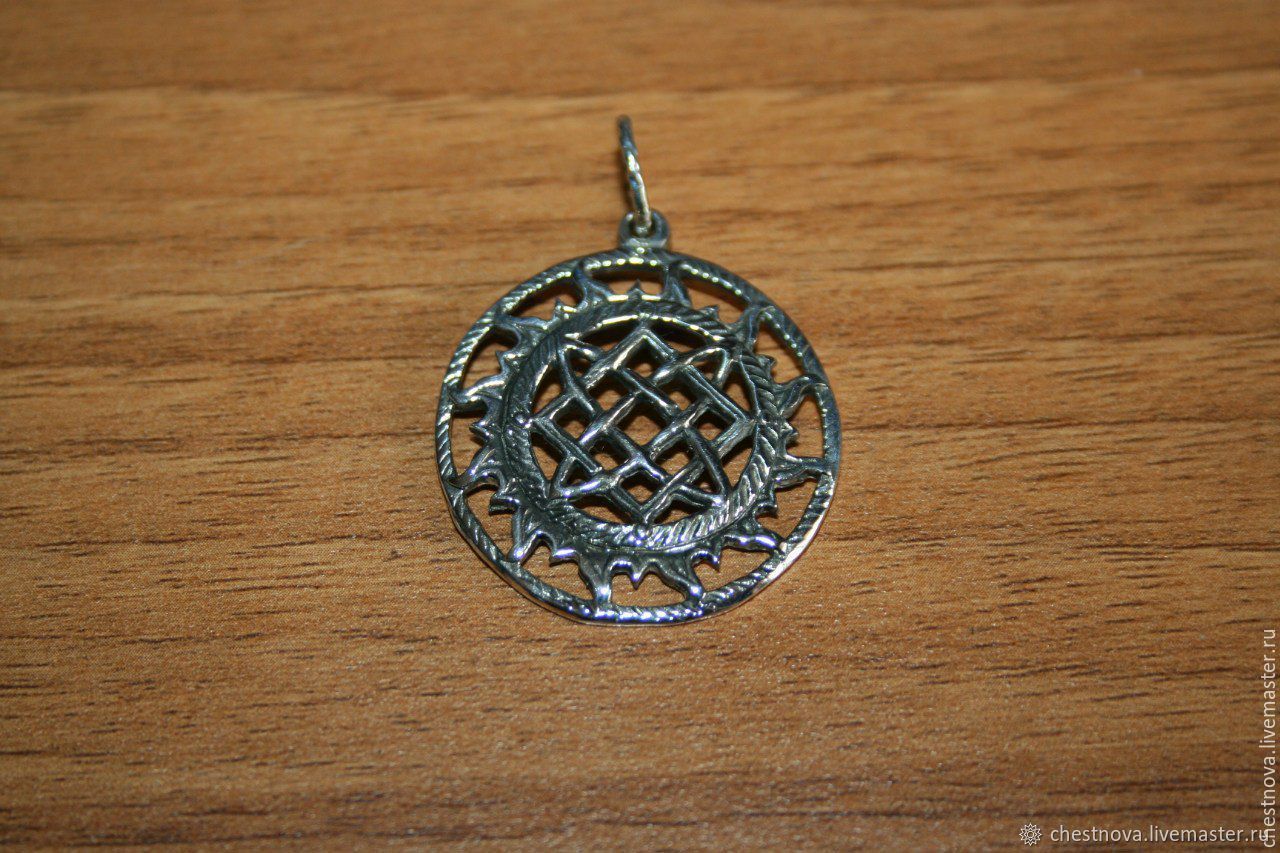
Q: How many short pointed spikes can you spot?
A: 12